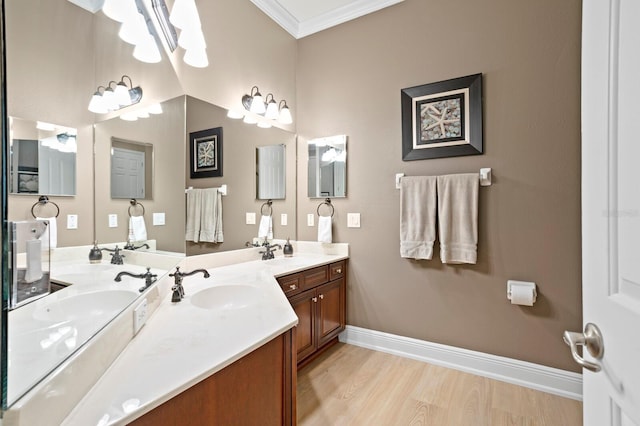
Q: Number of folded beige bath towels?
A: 2